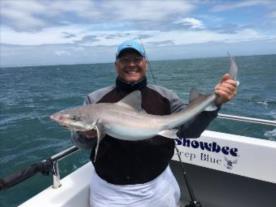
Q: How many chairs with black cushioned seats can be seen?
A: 0